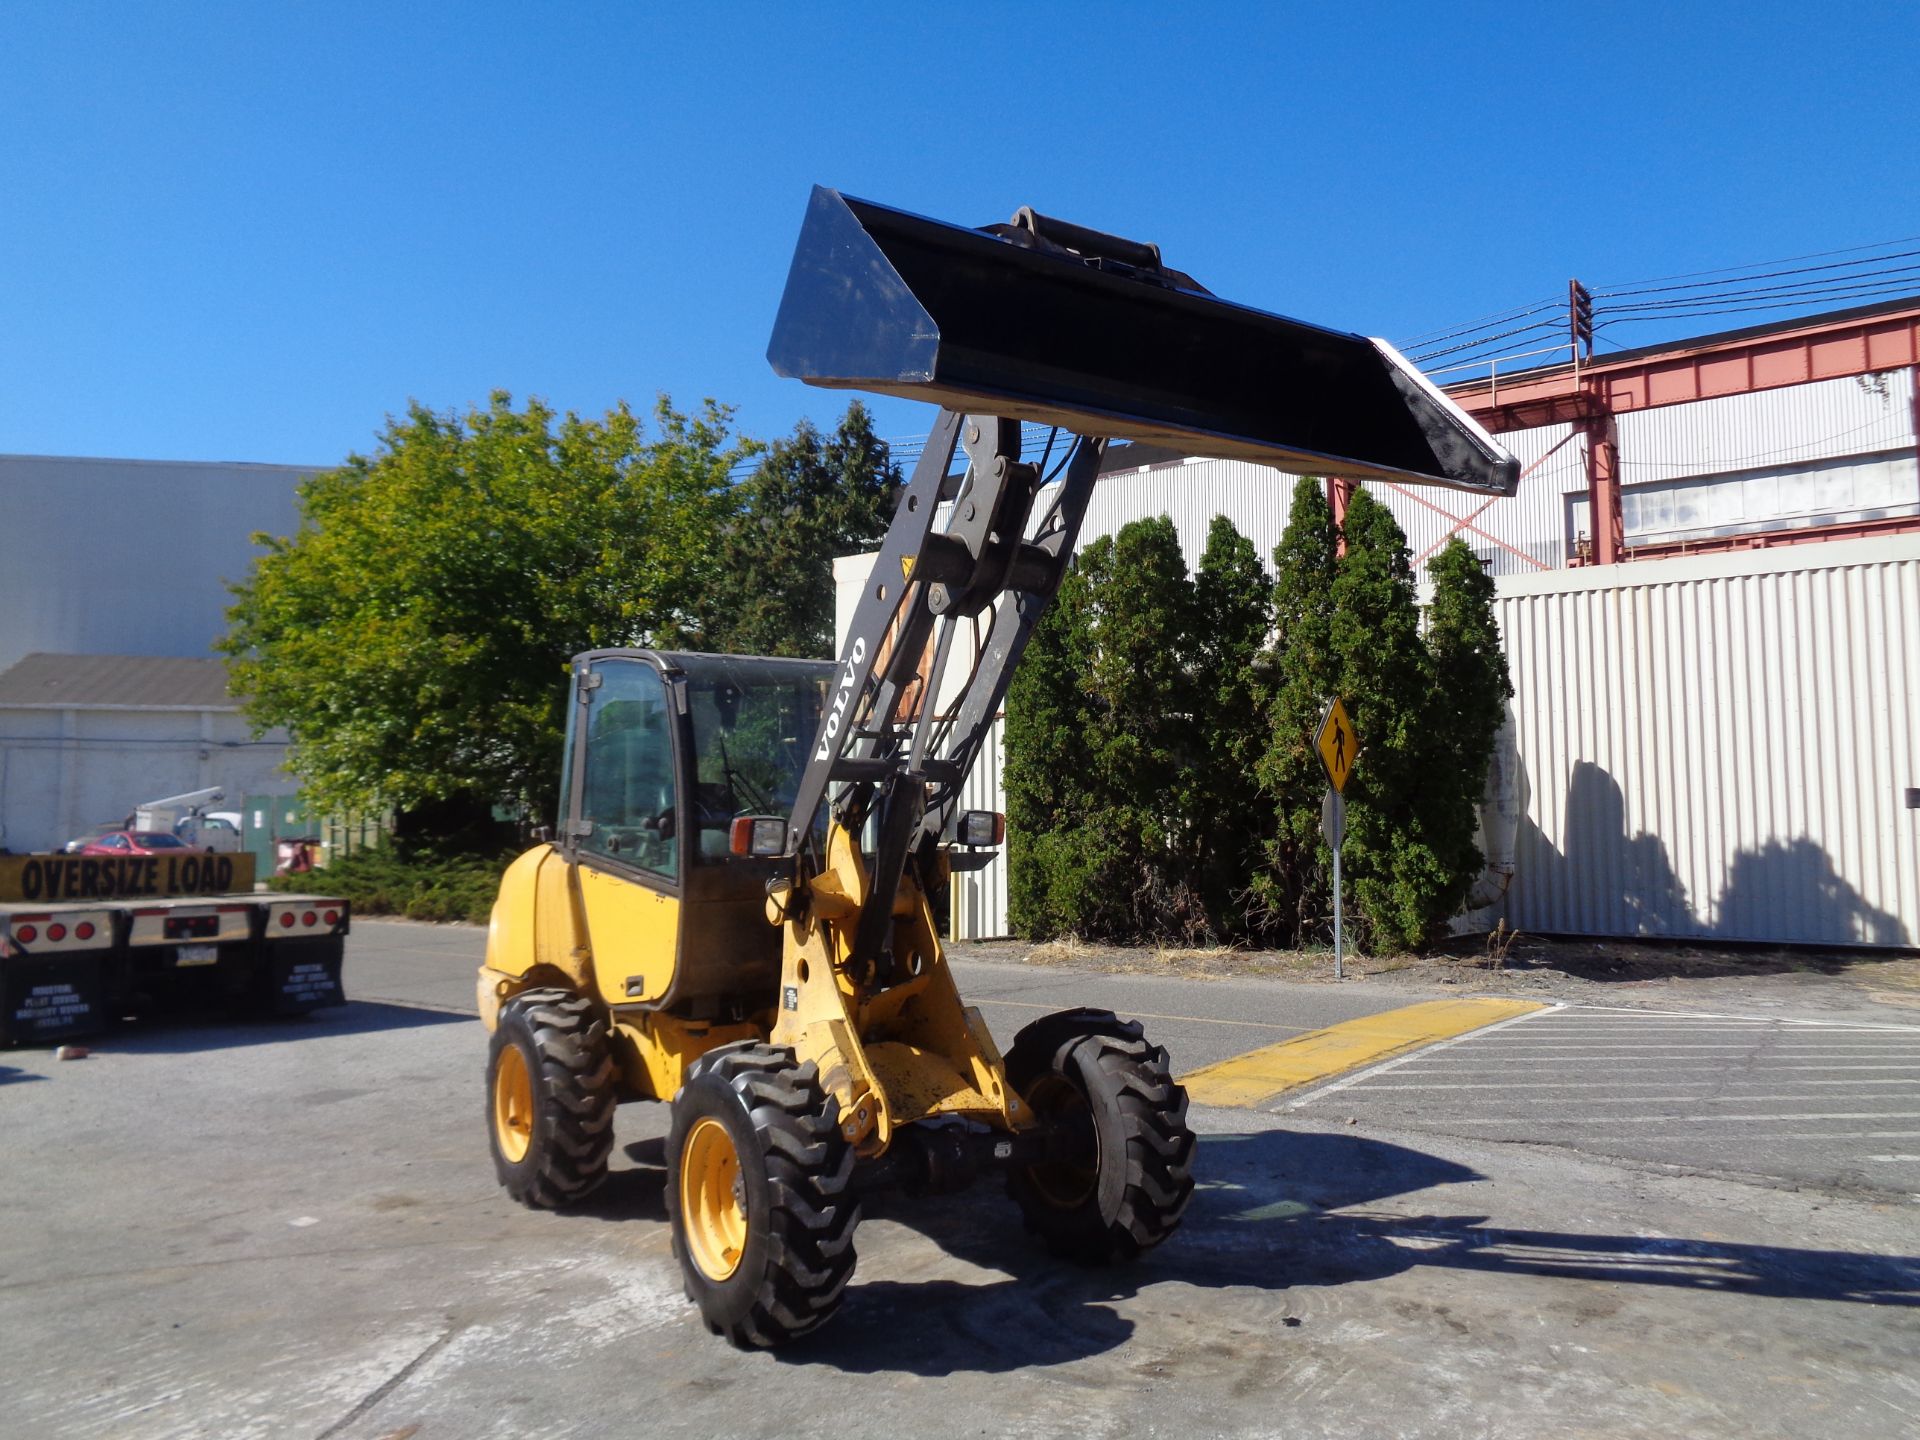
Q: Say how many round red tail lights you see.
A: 6